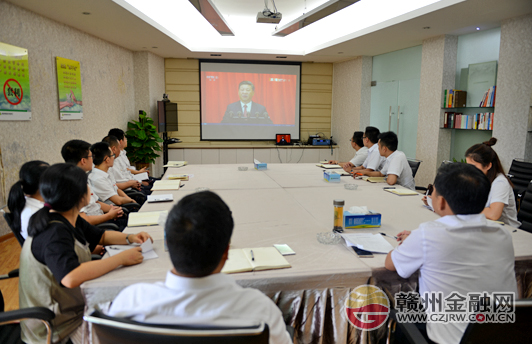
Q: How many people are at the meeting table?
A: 12